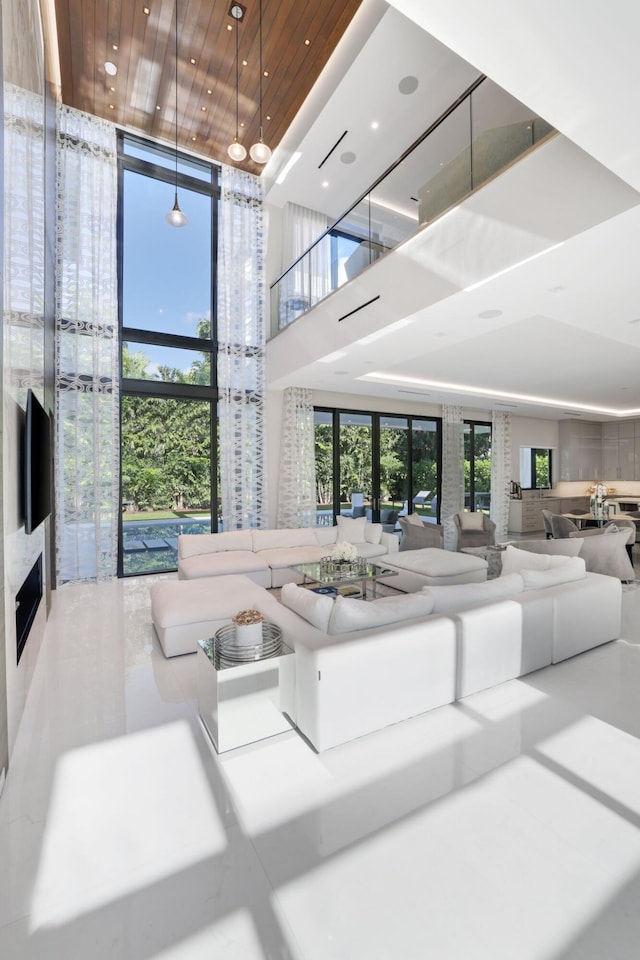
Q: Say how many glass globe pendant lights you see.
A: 3